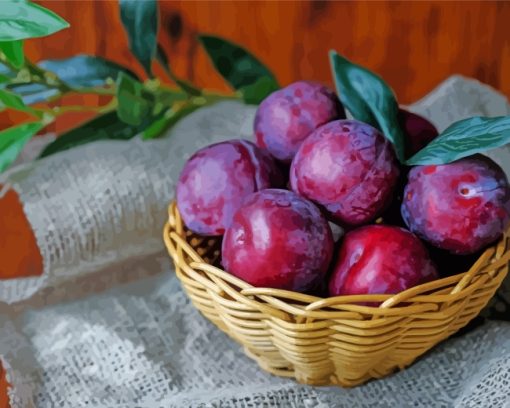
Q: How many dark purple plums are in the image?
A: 7